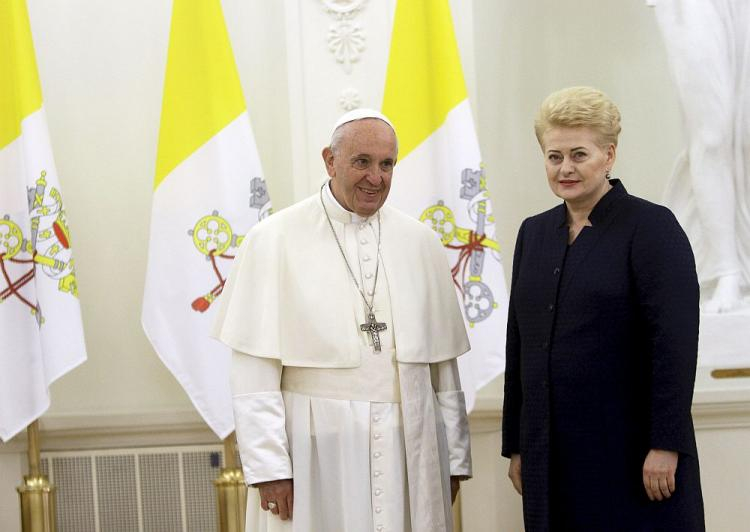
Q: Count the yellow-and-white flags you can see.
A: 3